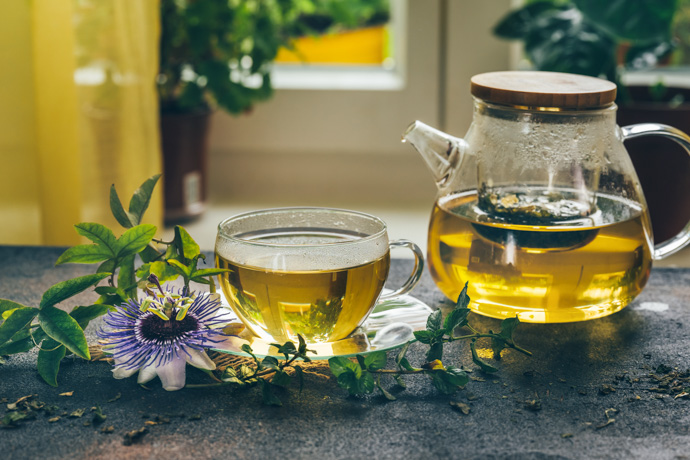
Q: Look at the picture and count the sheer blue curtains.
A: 0